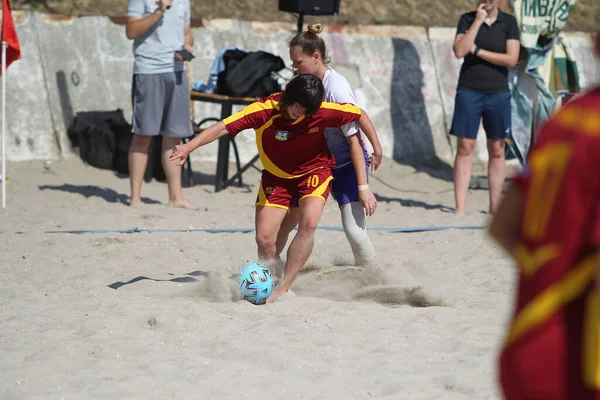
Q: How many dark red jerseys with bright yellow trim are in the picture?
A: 2